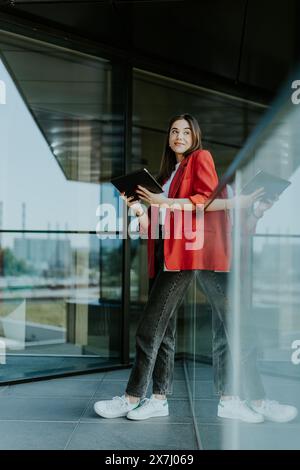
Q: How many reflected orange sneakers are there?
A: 0